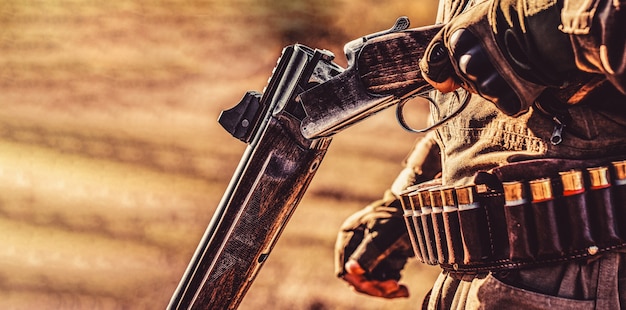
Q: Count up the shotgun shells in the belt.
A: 11